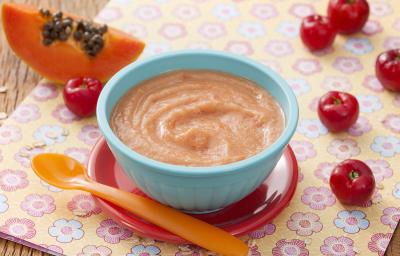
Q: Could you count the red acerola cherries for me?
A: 6